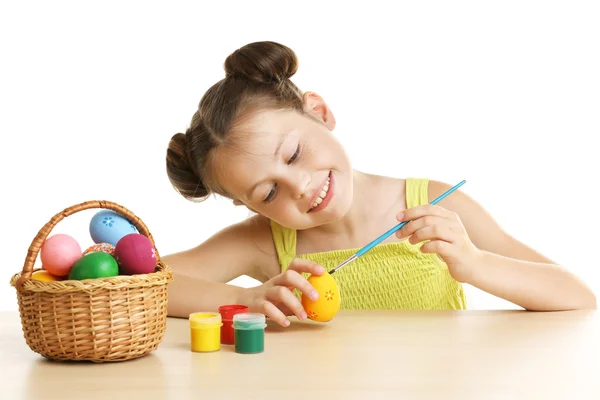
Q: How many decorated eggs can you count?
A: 7